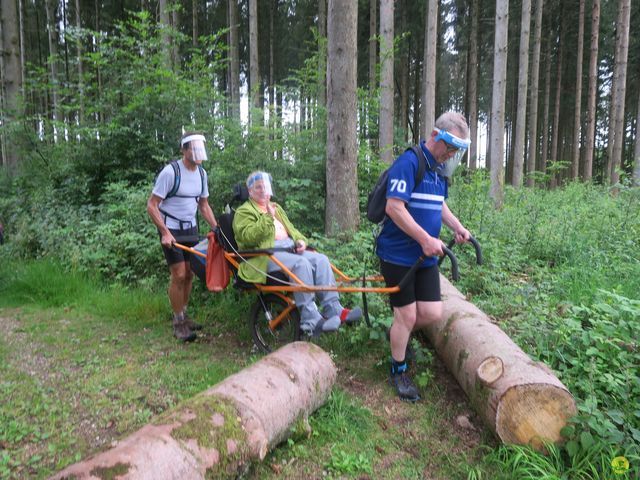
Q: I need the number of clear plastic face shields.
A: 3